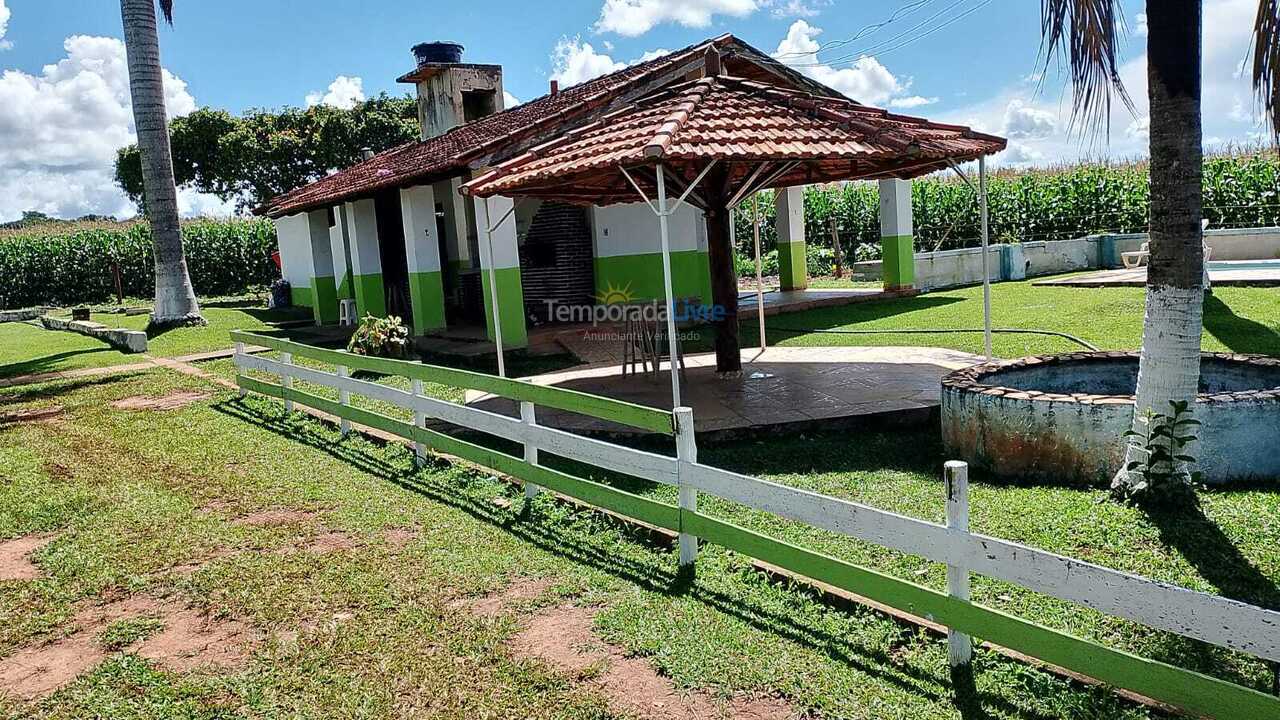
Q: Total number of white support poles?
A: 4